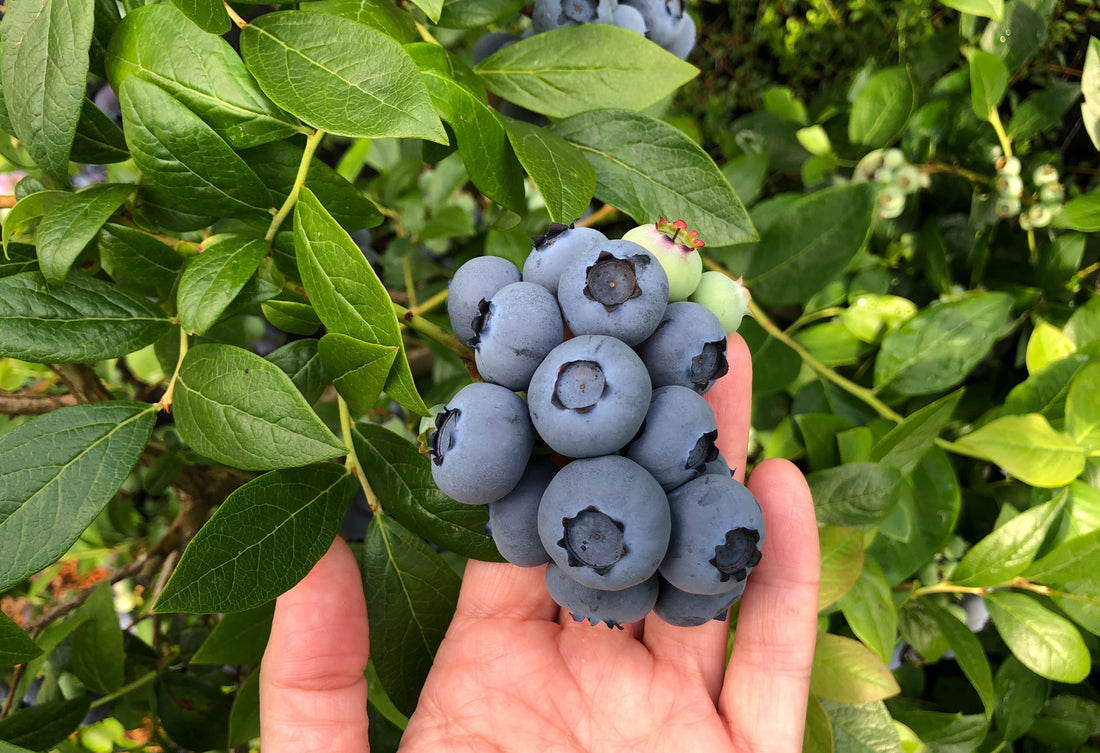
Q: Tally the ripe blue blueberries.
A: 14